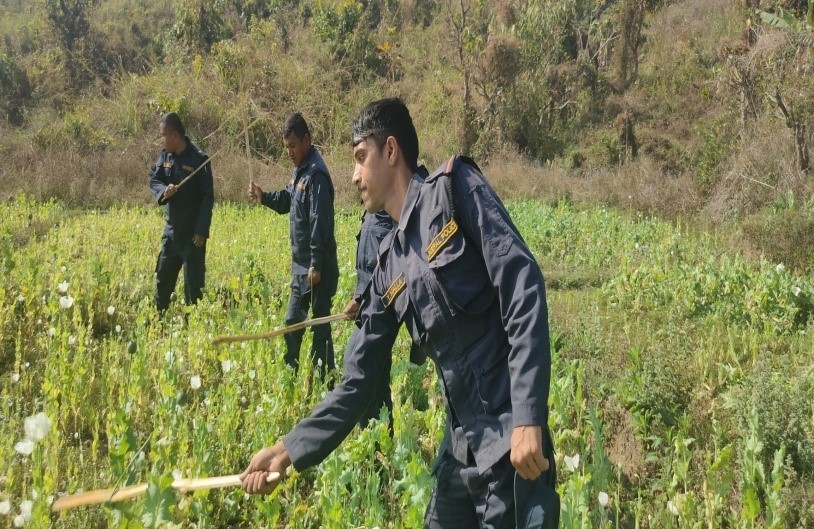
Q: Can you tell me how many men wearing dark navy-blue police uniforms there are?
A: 4